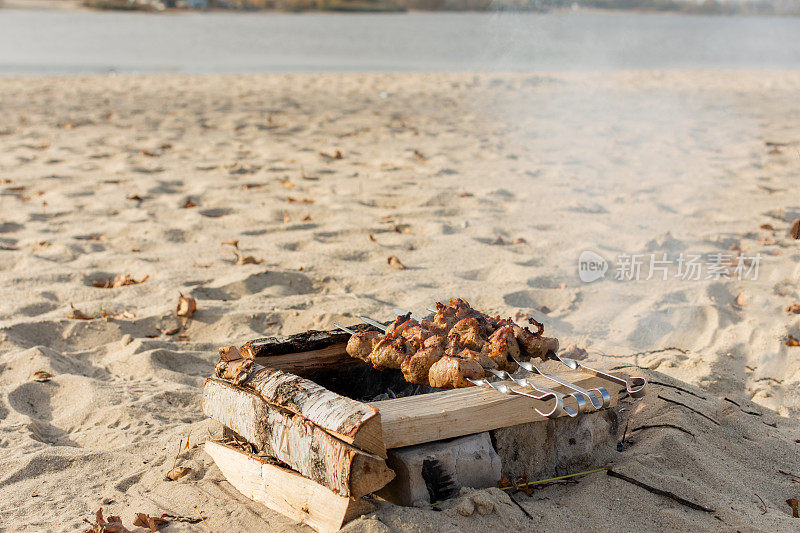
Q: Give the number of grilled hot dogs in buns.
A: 0